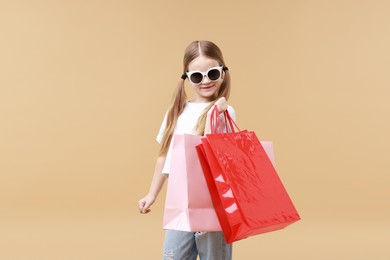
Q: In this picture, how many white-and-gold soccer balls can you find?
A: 0